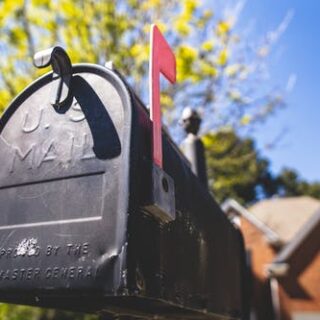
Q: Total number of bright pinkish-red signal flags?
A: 1